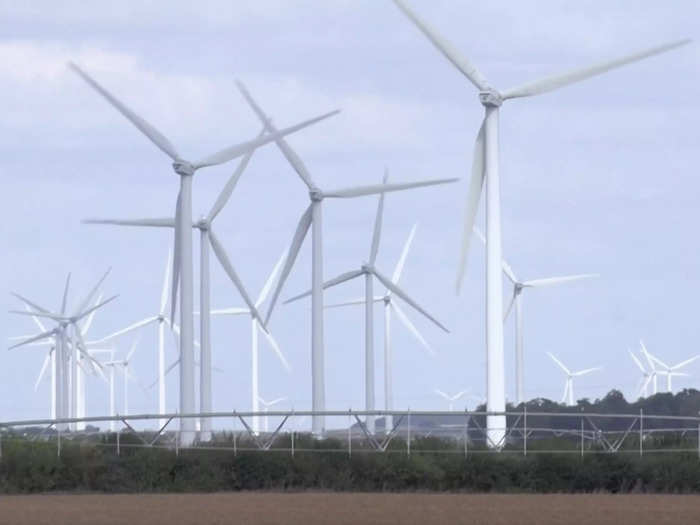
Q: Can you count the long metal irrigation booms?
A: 1